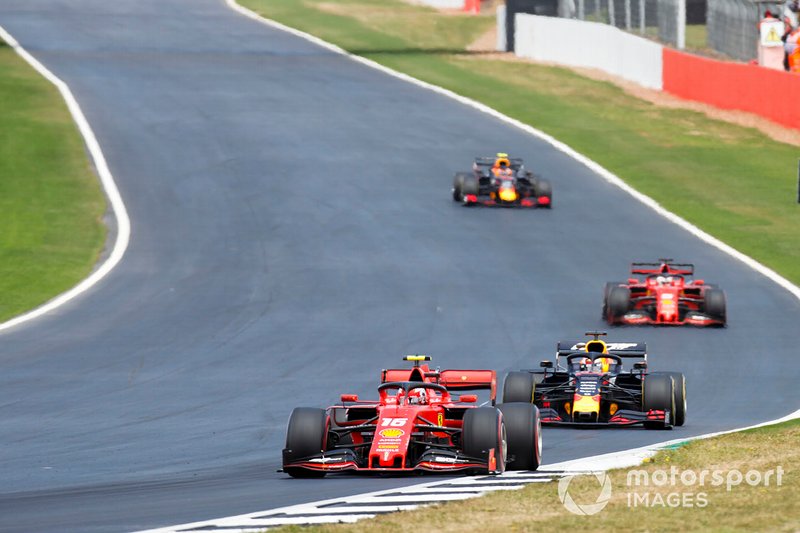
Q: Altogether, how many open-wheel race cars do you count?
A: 4